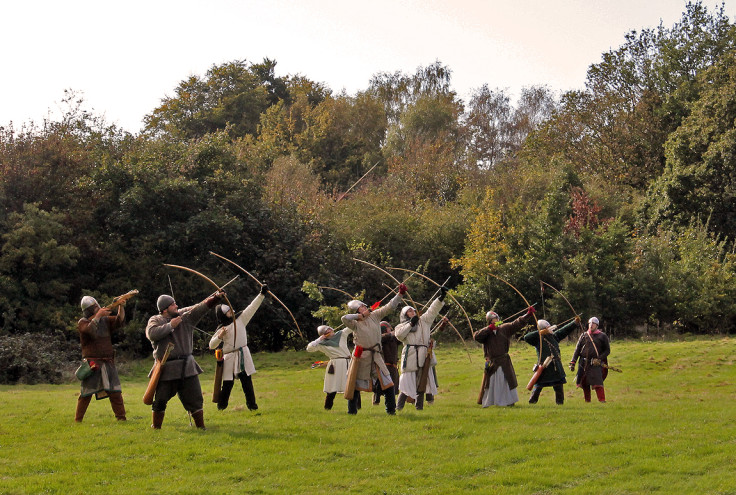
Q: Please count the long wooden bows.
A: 9